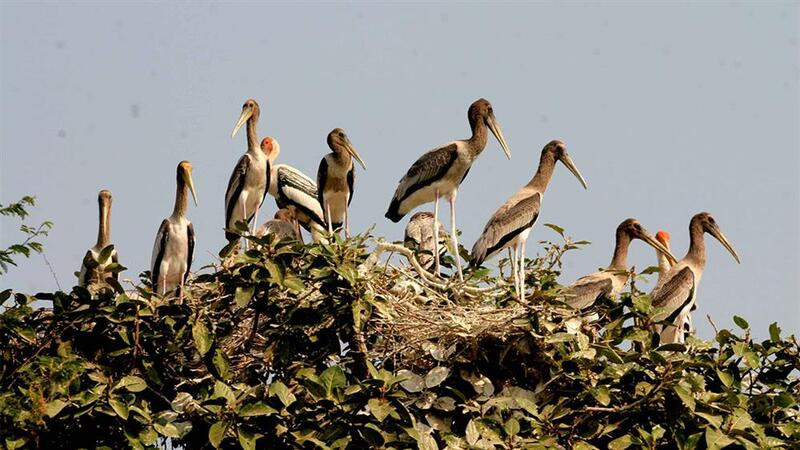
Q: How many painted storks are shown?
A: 12